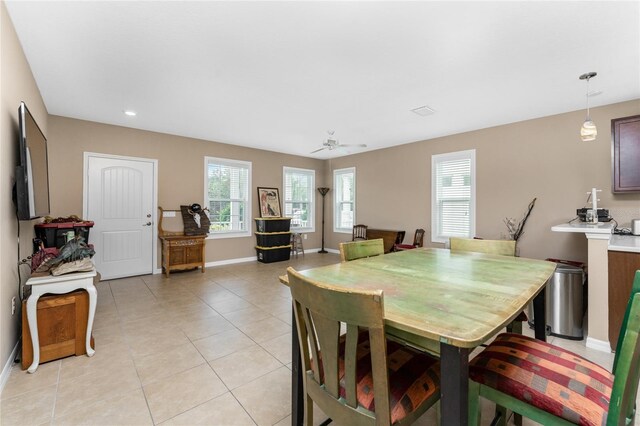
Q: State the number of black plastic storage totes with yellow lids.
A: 3